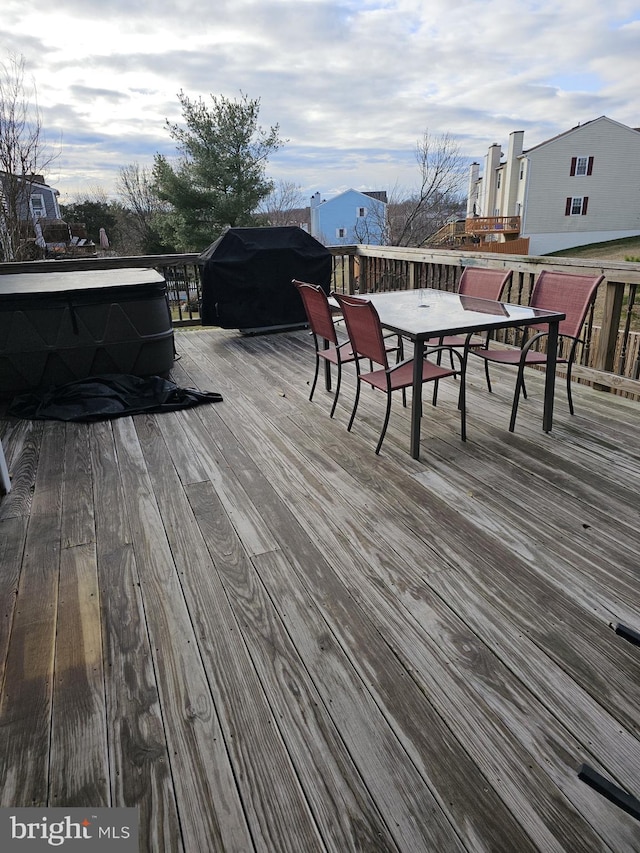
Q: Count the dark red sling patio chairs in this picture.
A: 4